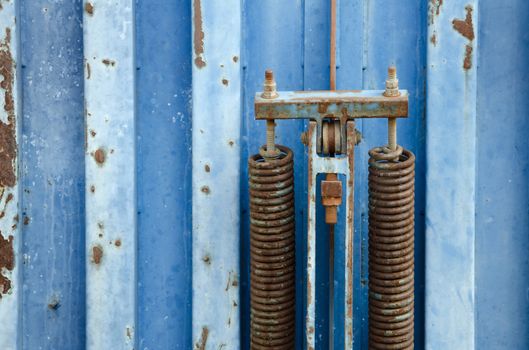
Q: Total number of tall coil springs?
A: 2